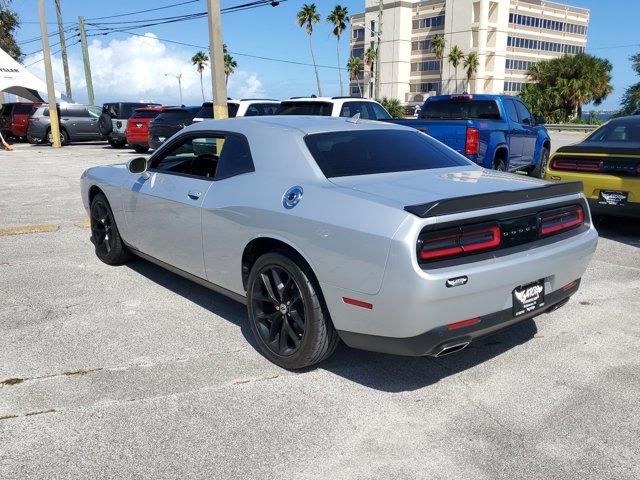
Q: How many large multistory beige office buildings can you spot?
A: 1